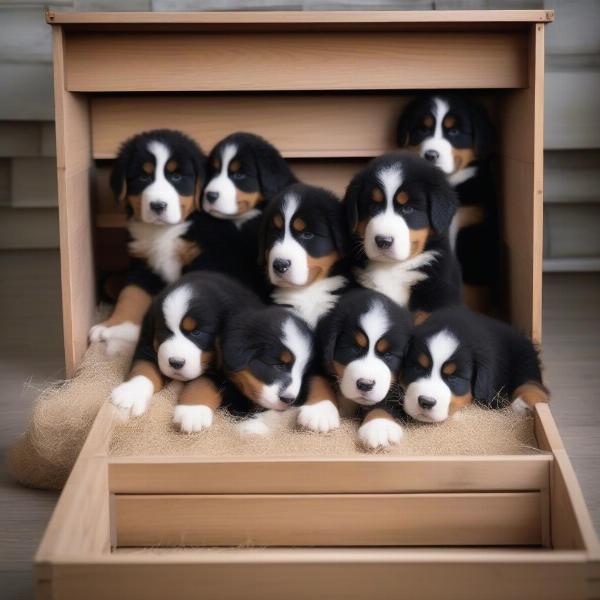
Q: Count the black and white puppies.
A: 9